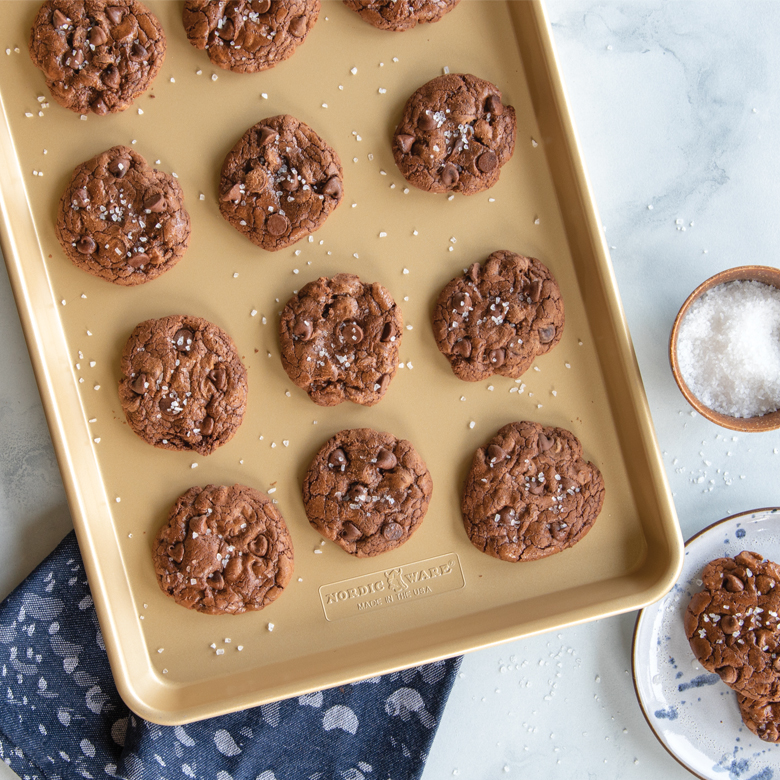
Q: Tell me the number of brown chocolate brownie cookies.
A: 14